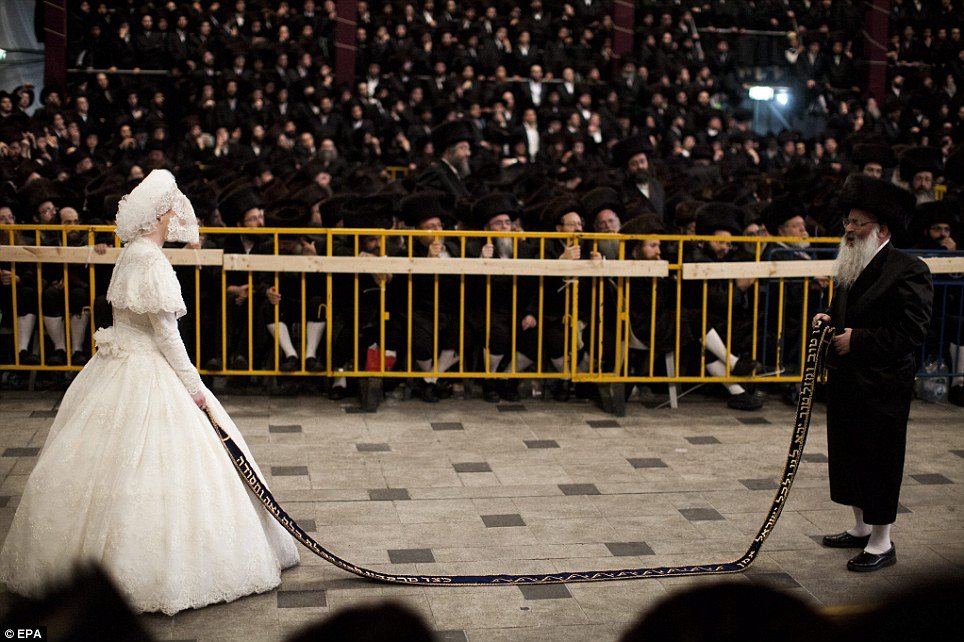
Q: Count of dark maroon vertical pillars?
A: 4